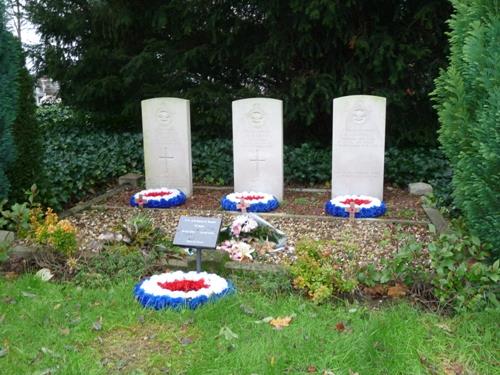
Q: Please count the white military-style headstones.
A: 3